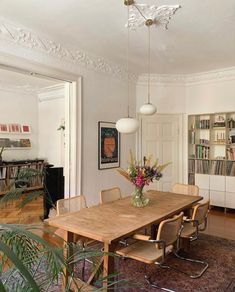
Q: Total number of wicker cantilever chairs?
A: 5